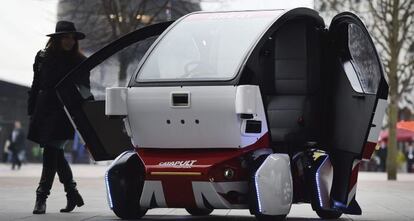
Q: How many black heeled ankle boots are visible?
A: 2